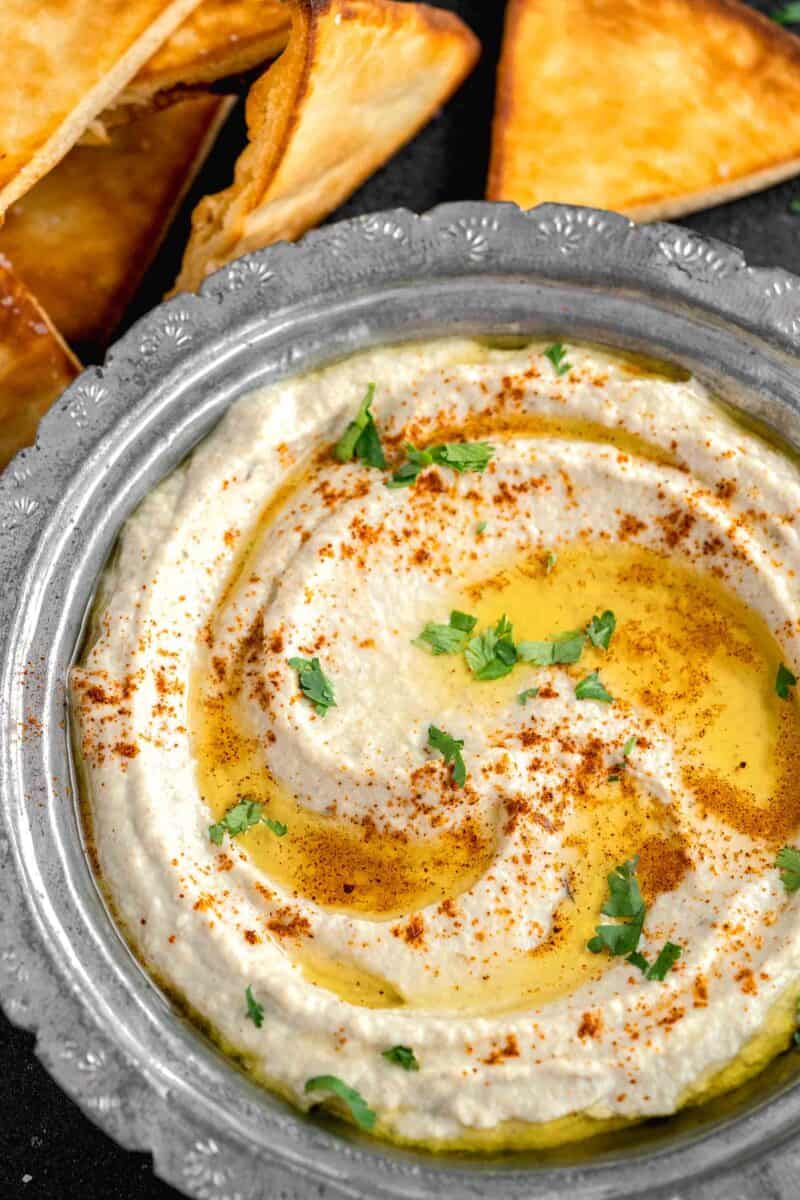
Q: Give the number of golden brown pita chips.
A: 6